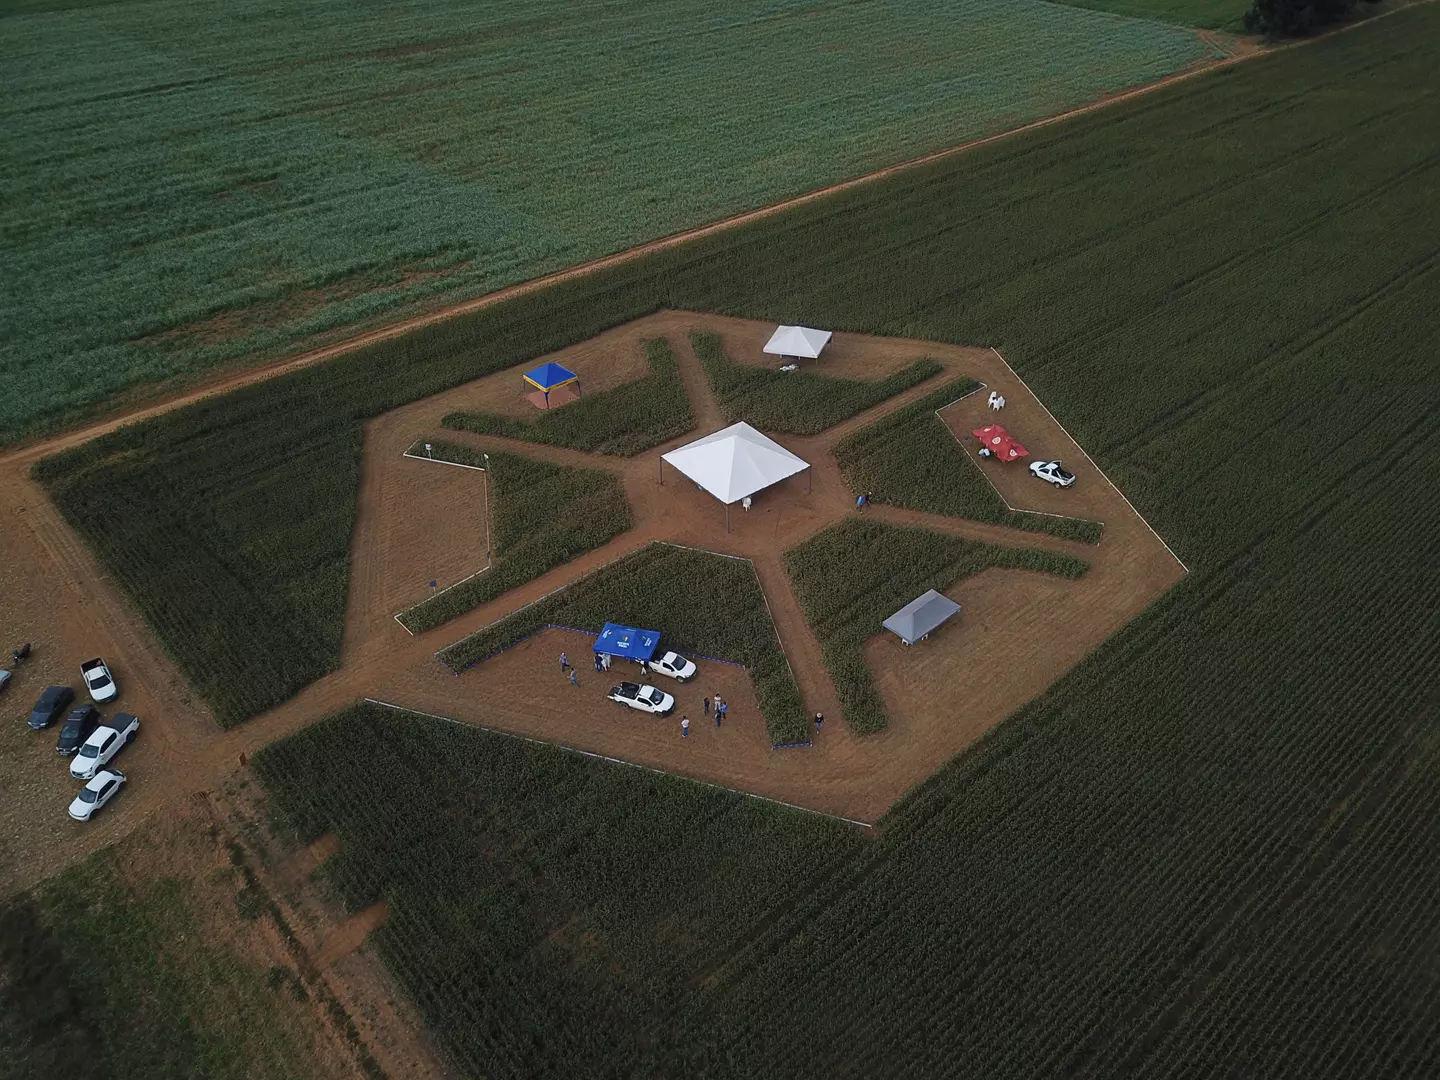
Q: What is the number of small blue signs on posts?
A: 1